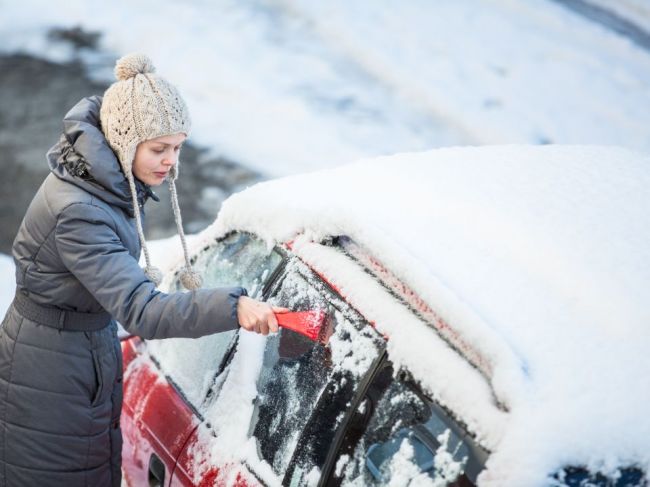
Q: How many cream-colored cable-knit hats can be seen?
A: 1